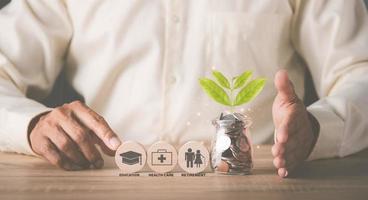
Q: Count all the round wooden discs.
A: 3